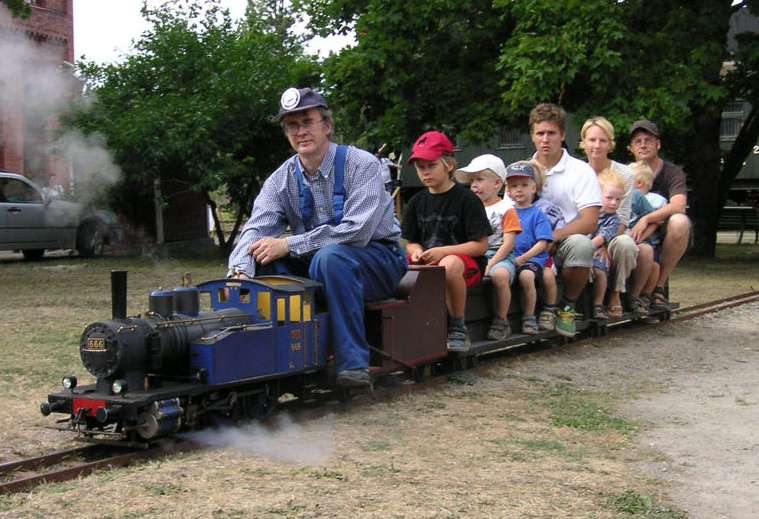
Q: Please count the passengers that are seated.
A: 9